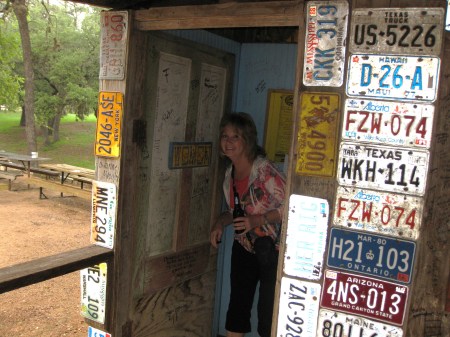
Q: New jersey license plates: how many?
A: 0